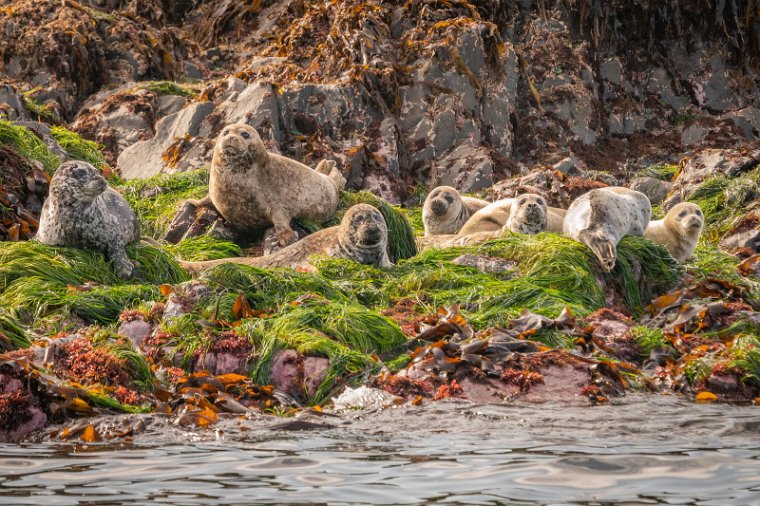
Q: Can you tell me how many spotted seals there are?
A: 7